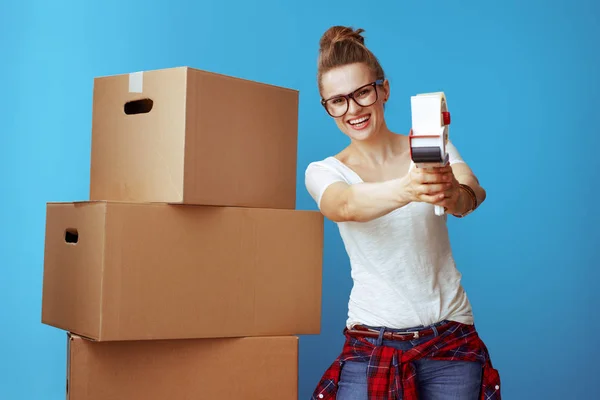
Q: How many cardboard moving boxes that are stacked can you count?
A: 3